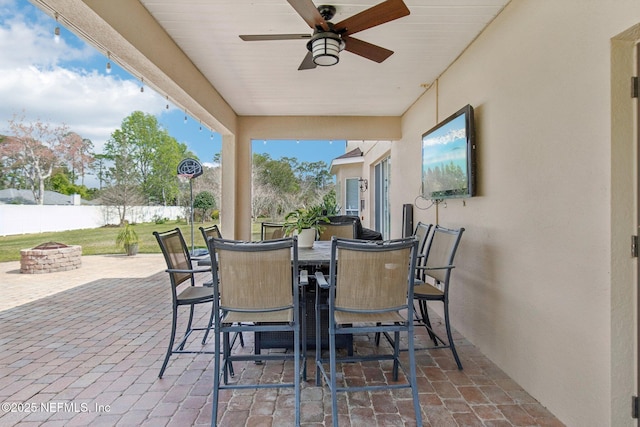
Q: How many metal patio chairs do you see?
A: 8